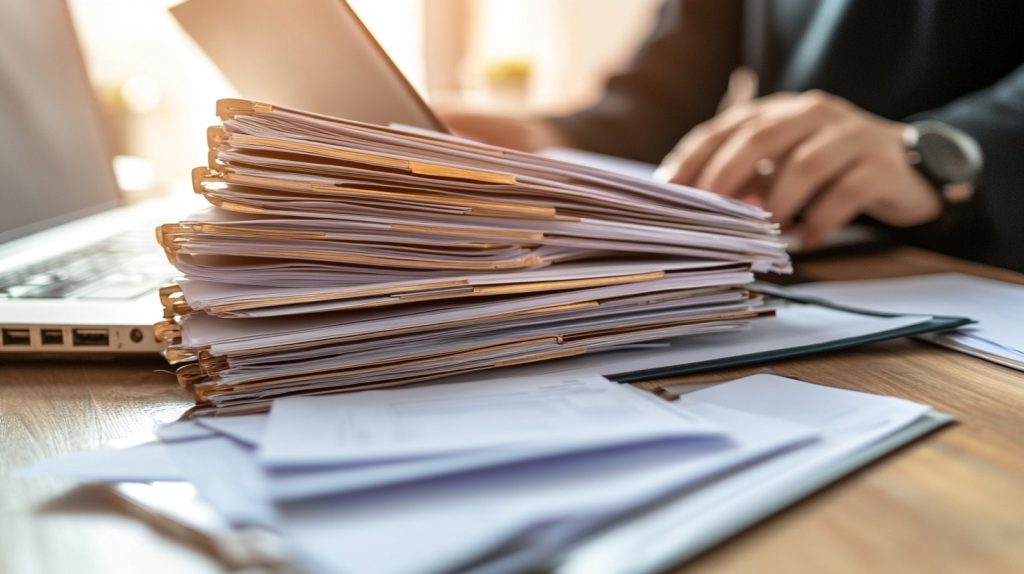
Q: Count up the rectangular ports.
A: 3